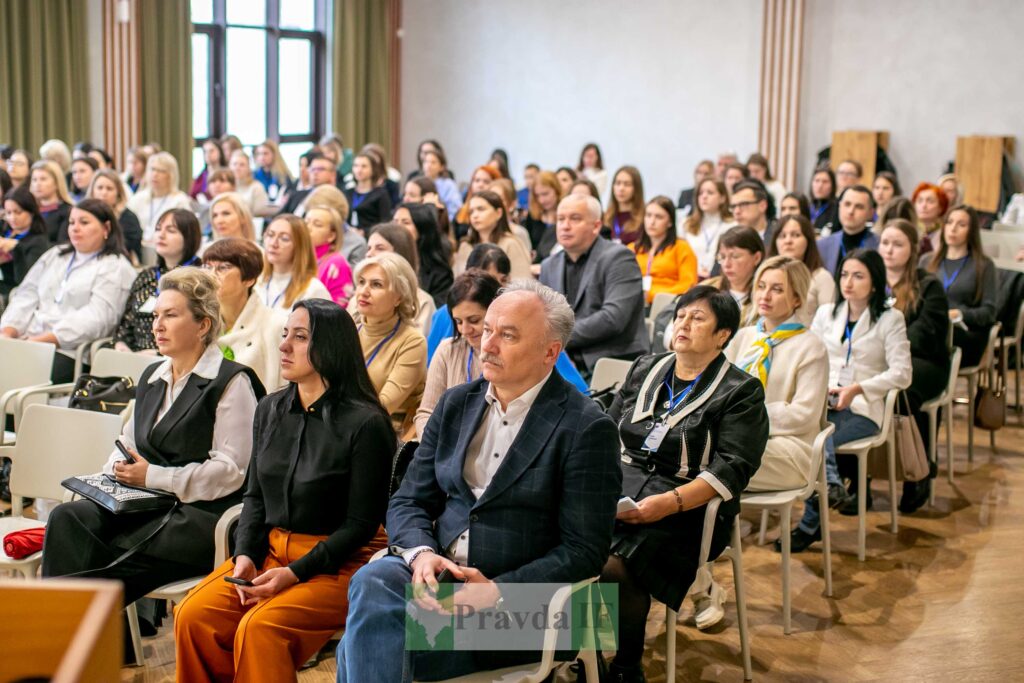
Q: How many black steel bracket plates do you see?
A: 0